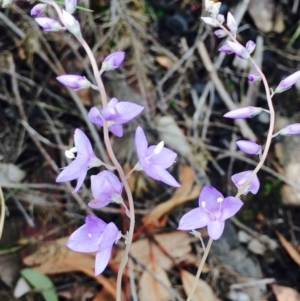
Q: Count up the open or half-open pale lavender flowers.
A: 7